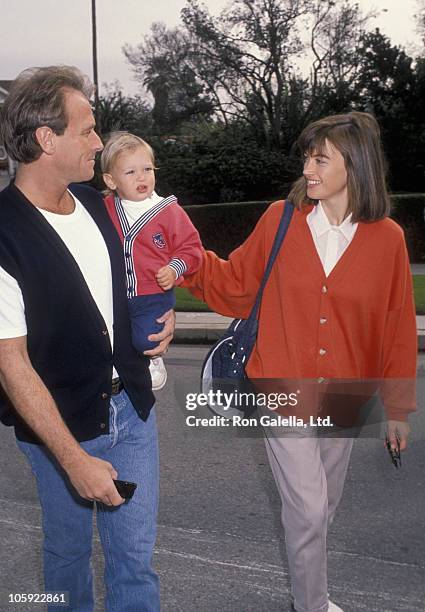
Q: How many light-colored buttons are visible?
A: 4